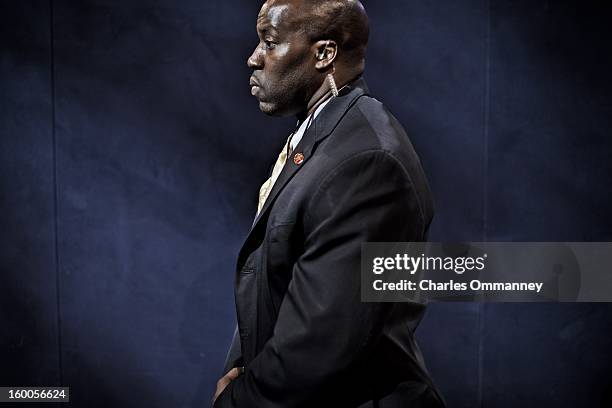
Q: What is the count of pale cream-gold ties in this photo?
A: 1